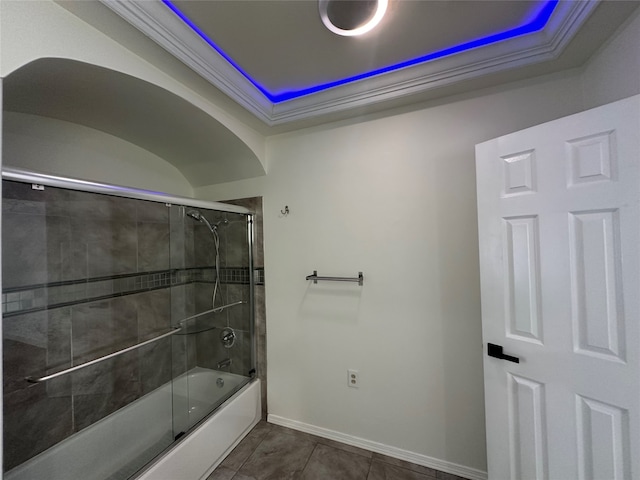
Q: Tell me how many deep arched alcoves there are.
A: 1